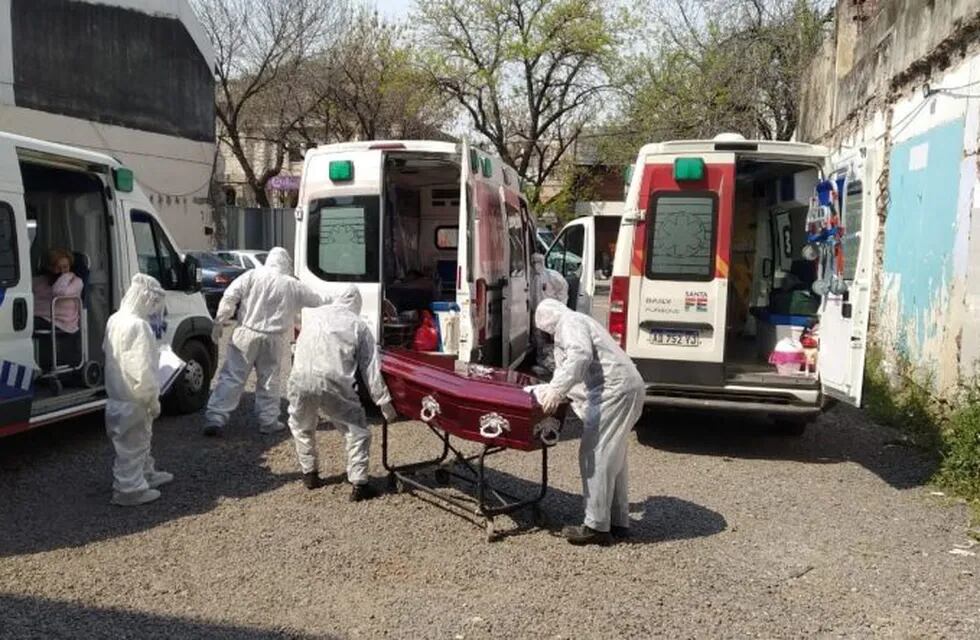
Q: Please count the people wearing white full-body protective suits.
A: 5